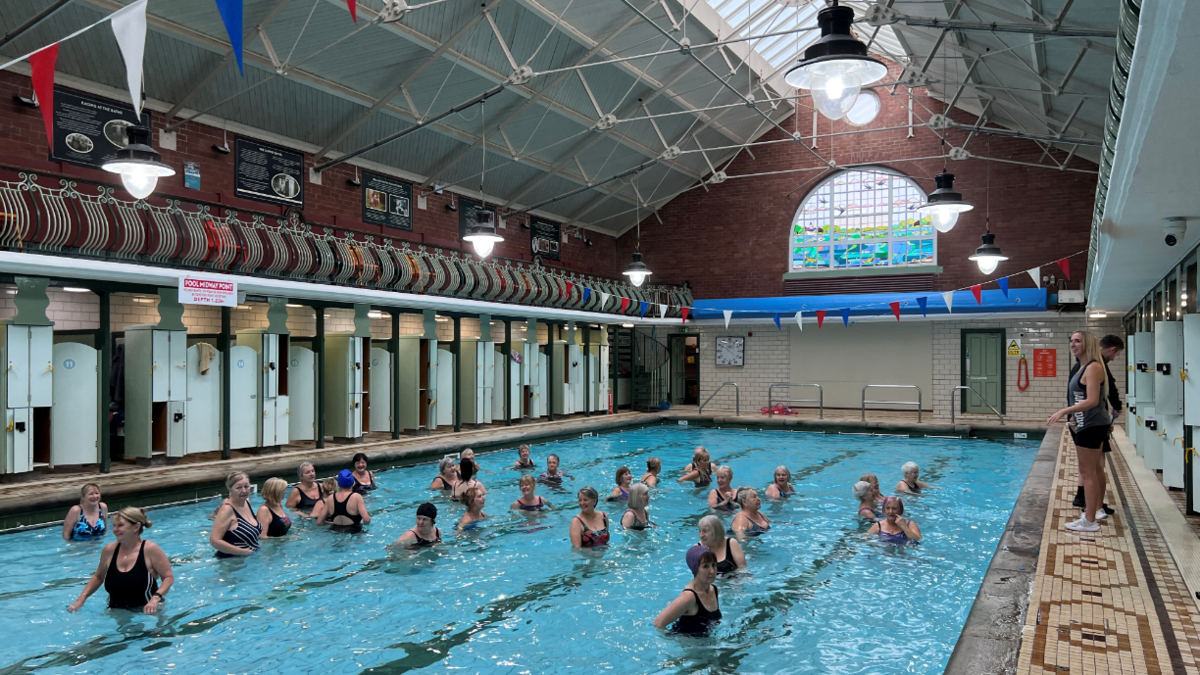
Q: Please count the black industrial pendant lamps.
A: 6